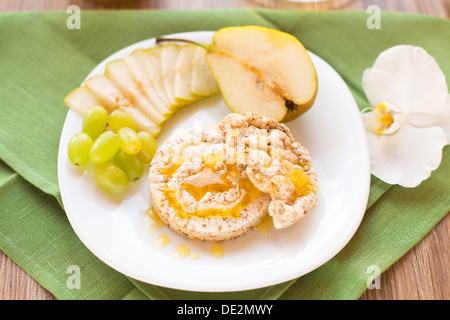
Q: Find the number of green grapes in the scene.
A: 8